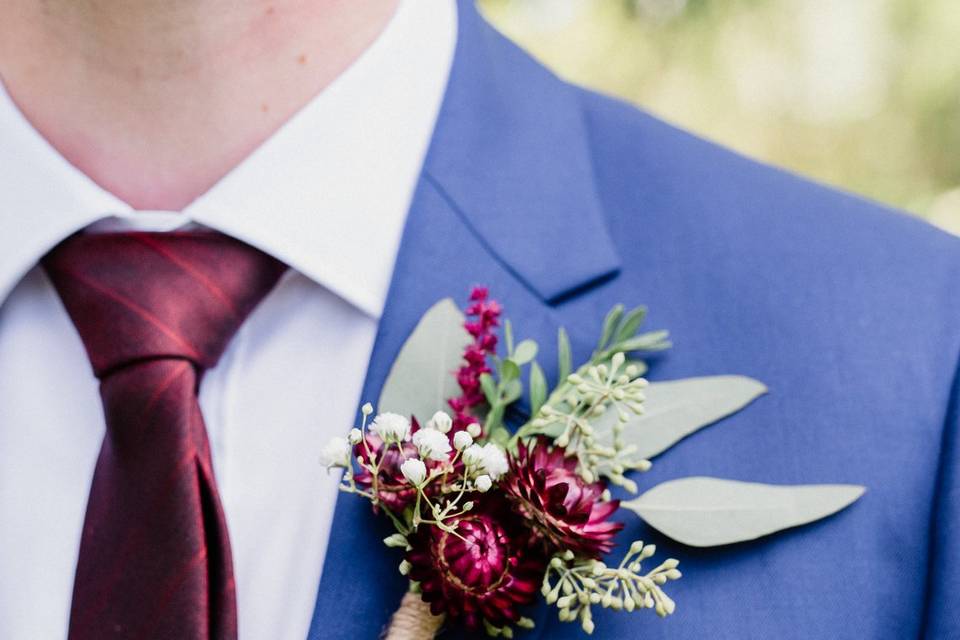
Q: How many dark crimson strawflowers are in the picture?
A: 3